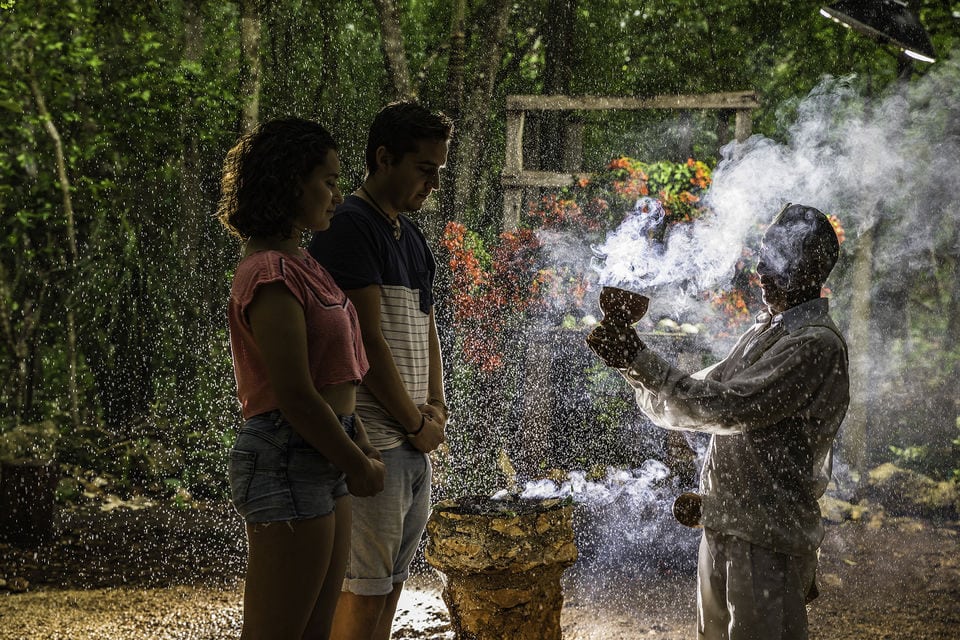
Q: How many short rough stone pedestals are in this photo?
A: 1